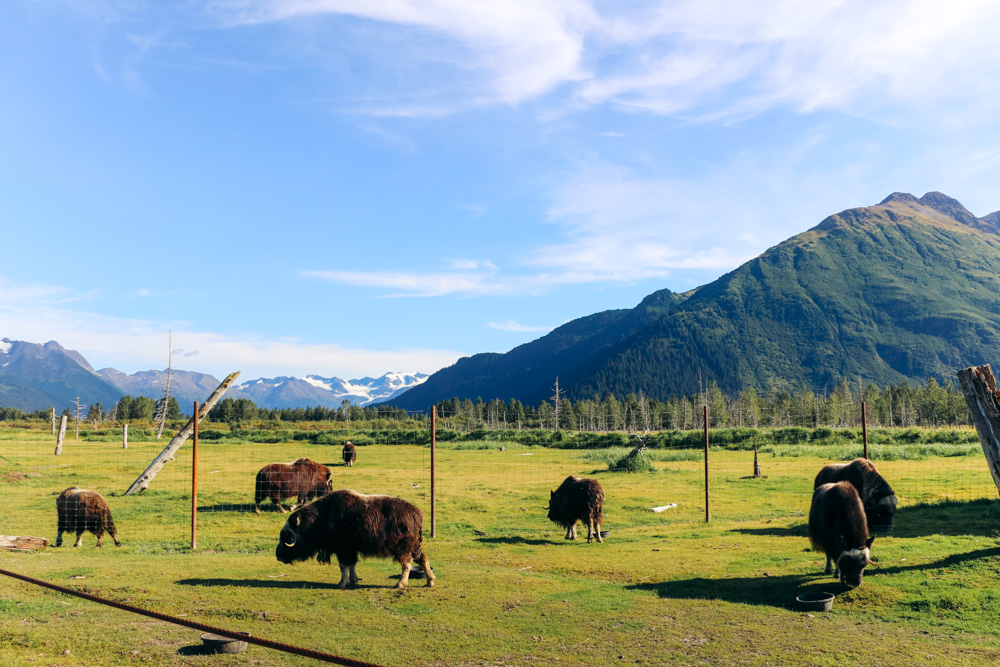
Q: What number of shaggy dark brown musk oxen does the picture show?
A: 7